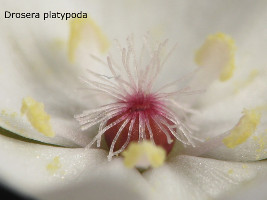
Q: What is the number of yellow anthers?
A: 5